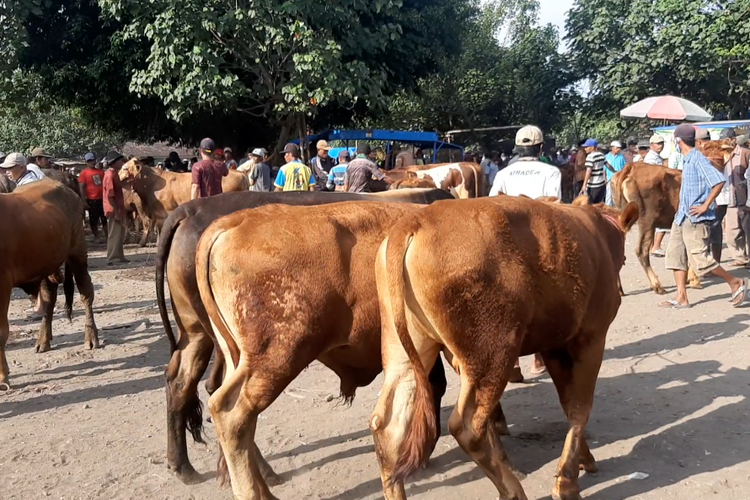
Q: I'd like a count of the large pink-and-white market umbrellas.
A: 1